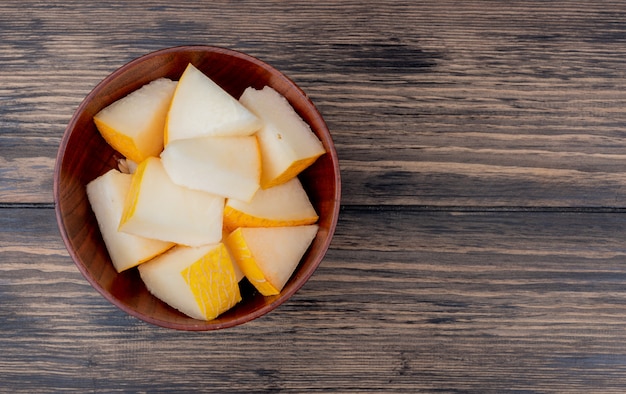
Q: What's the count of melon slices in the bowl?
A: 9